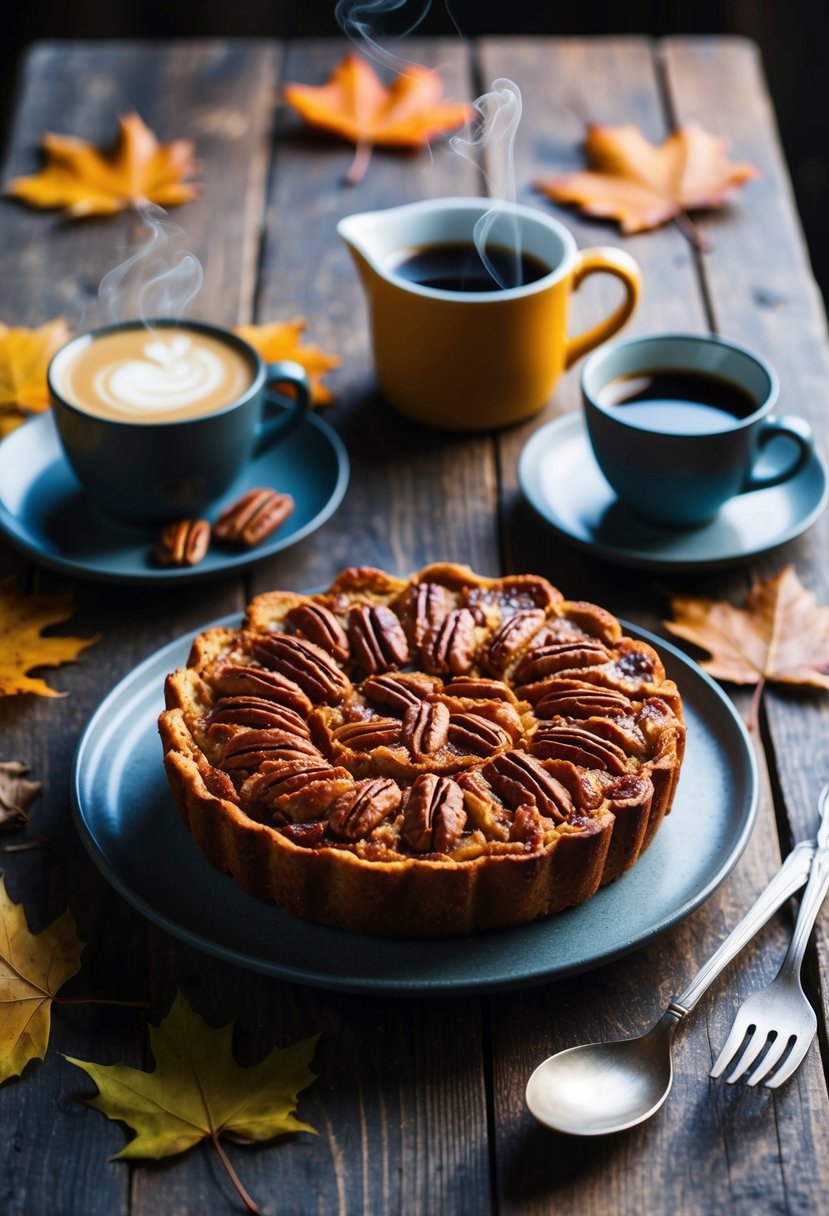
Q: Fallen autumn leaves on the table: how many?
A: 10